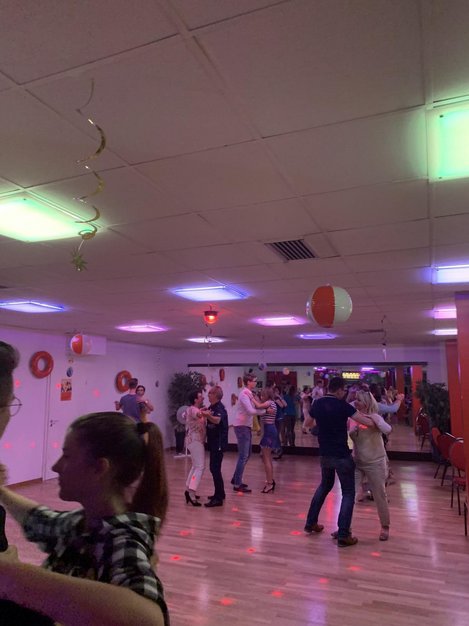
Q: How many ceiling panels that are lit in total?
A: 11